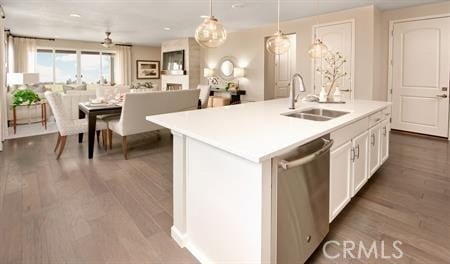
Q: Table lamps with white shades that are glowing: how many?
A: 2